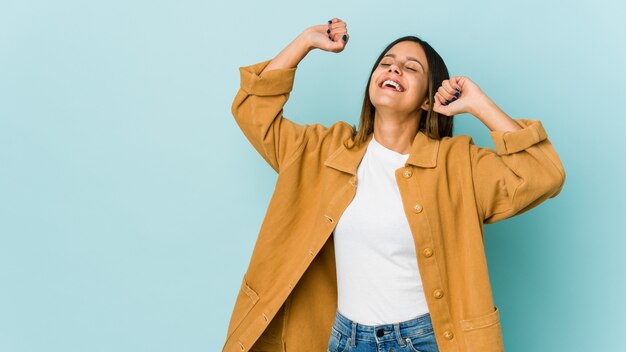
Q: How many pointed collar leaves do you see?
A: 2